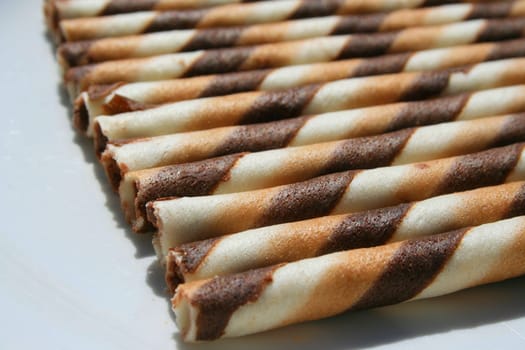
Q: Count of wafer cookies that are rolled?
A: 11